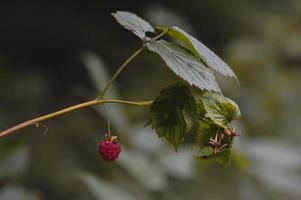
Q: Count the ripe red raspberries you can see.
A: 1